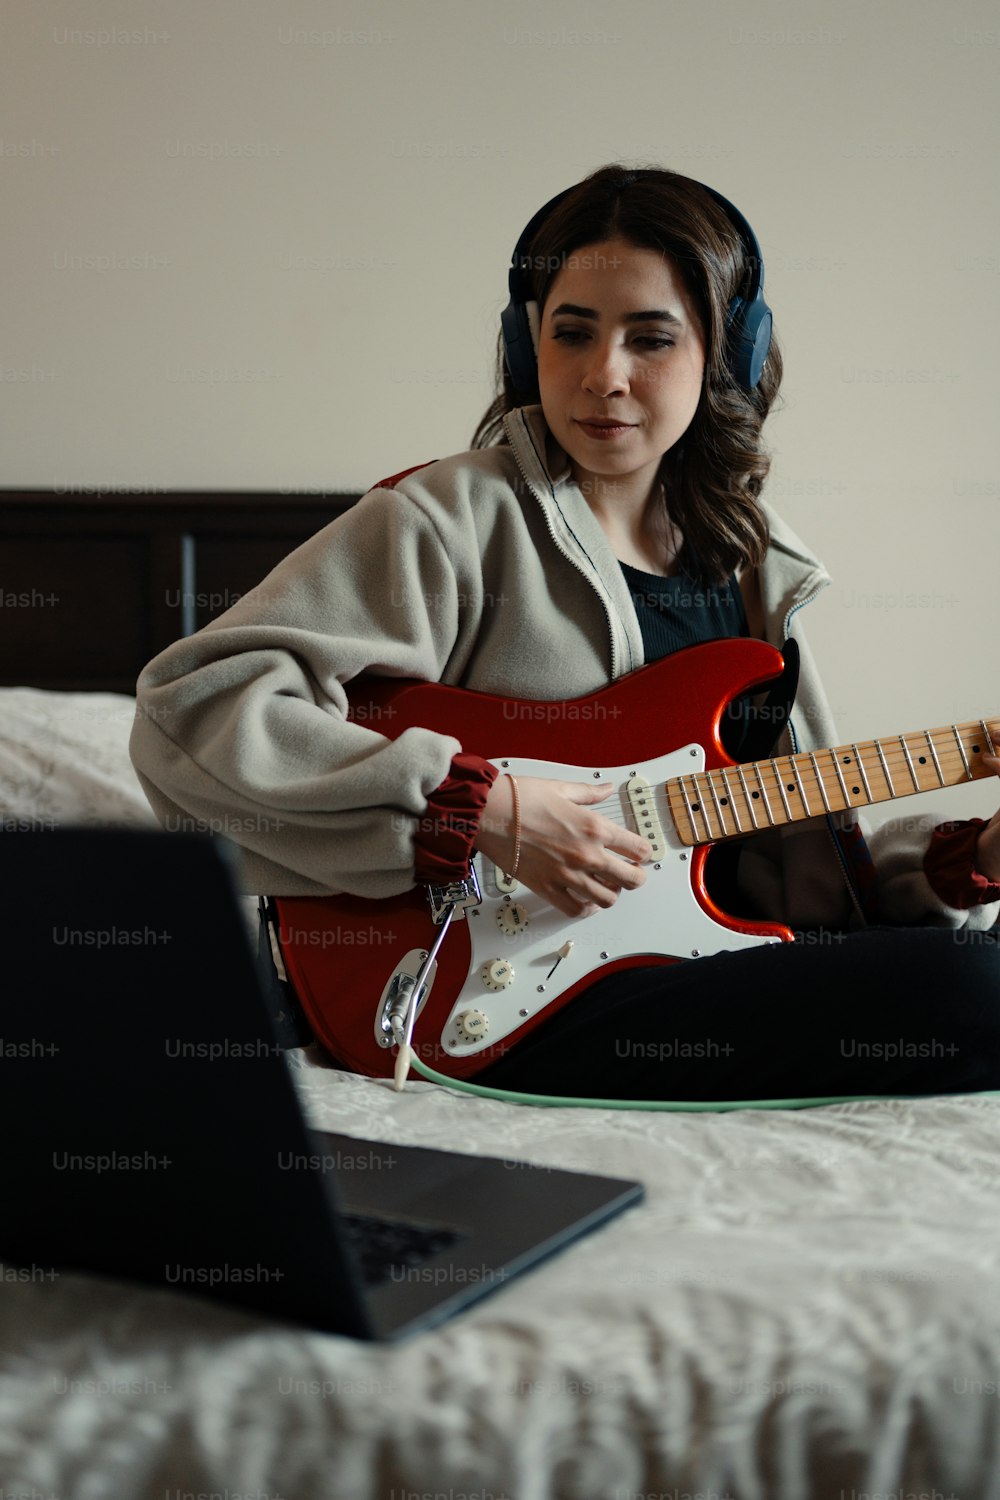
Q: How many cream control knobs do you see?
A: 3